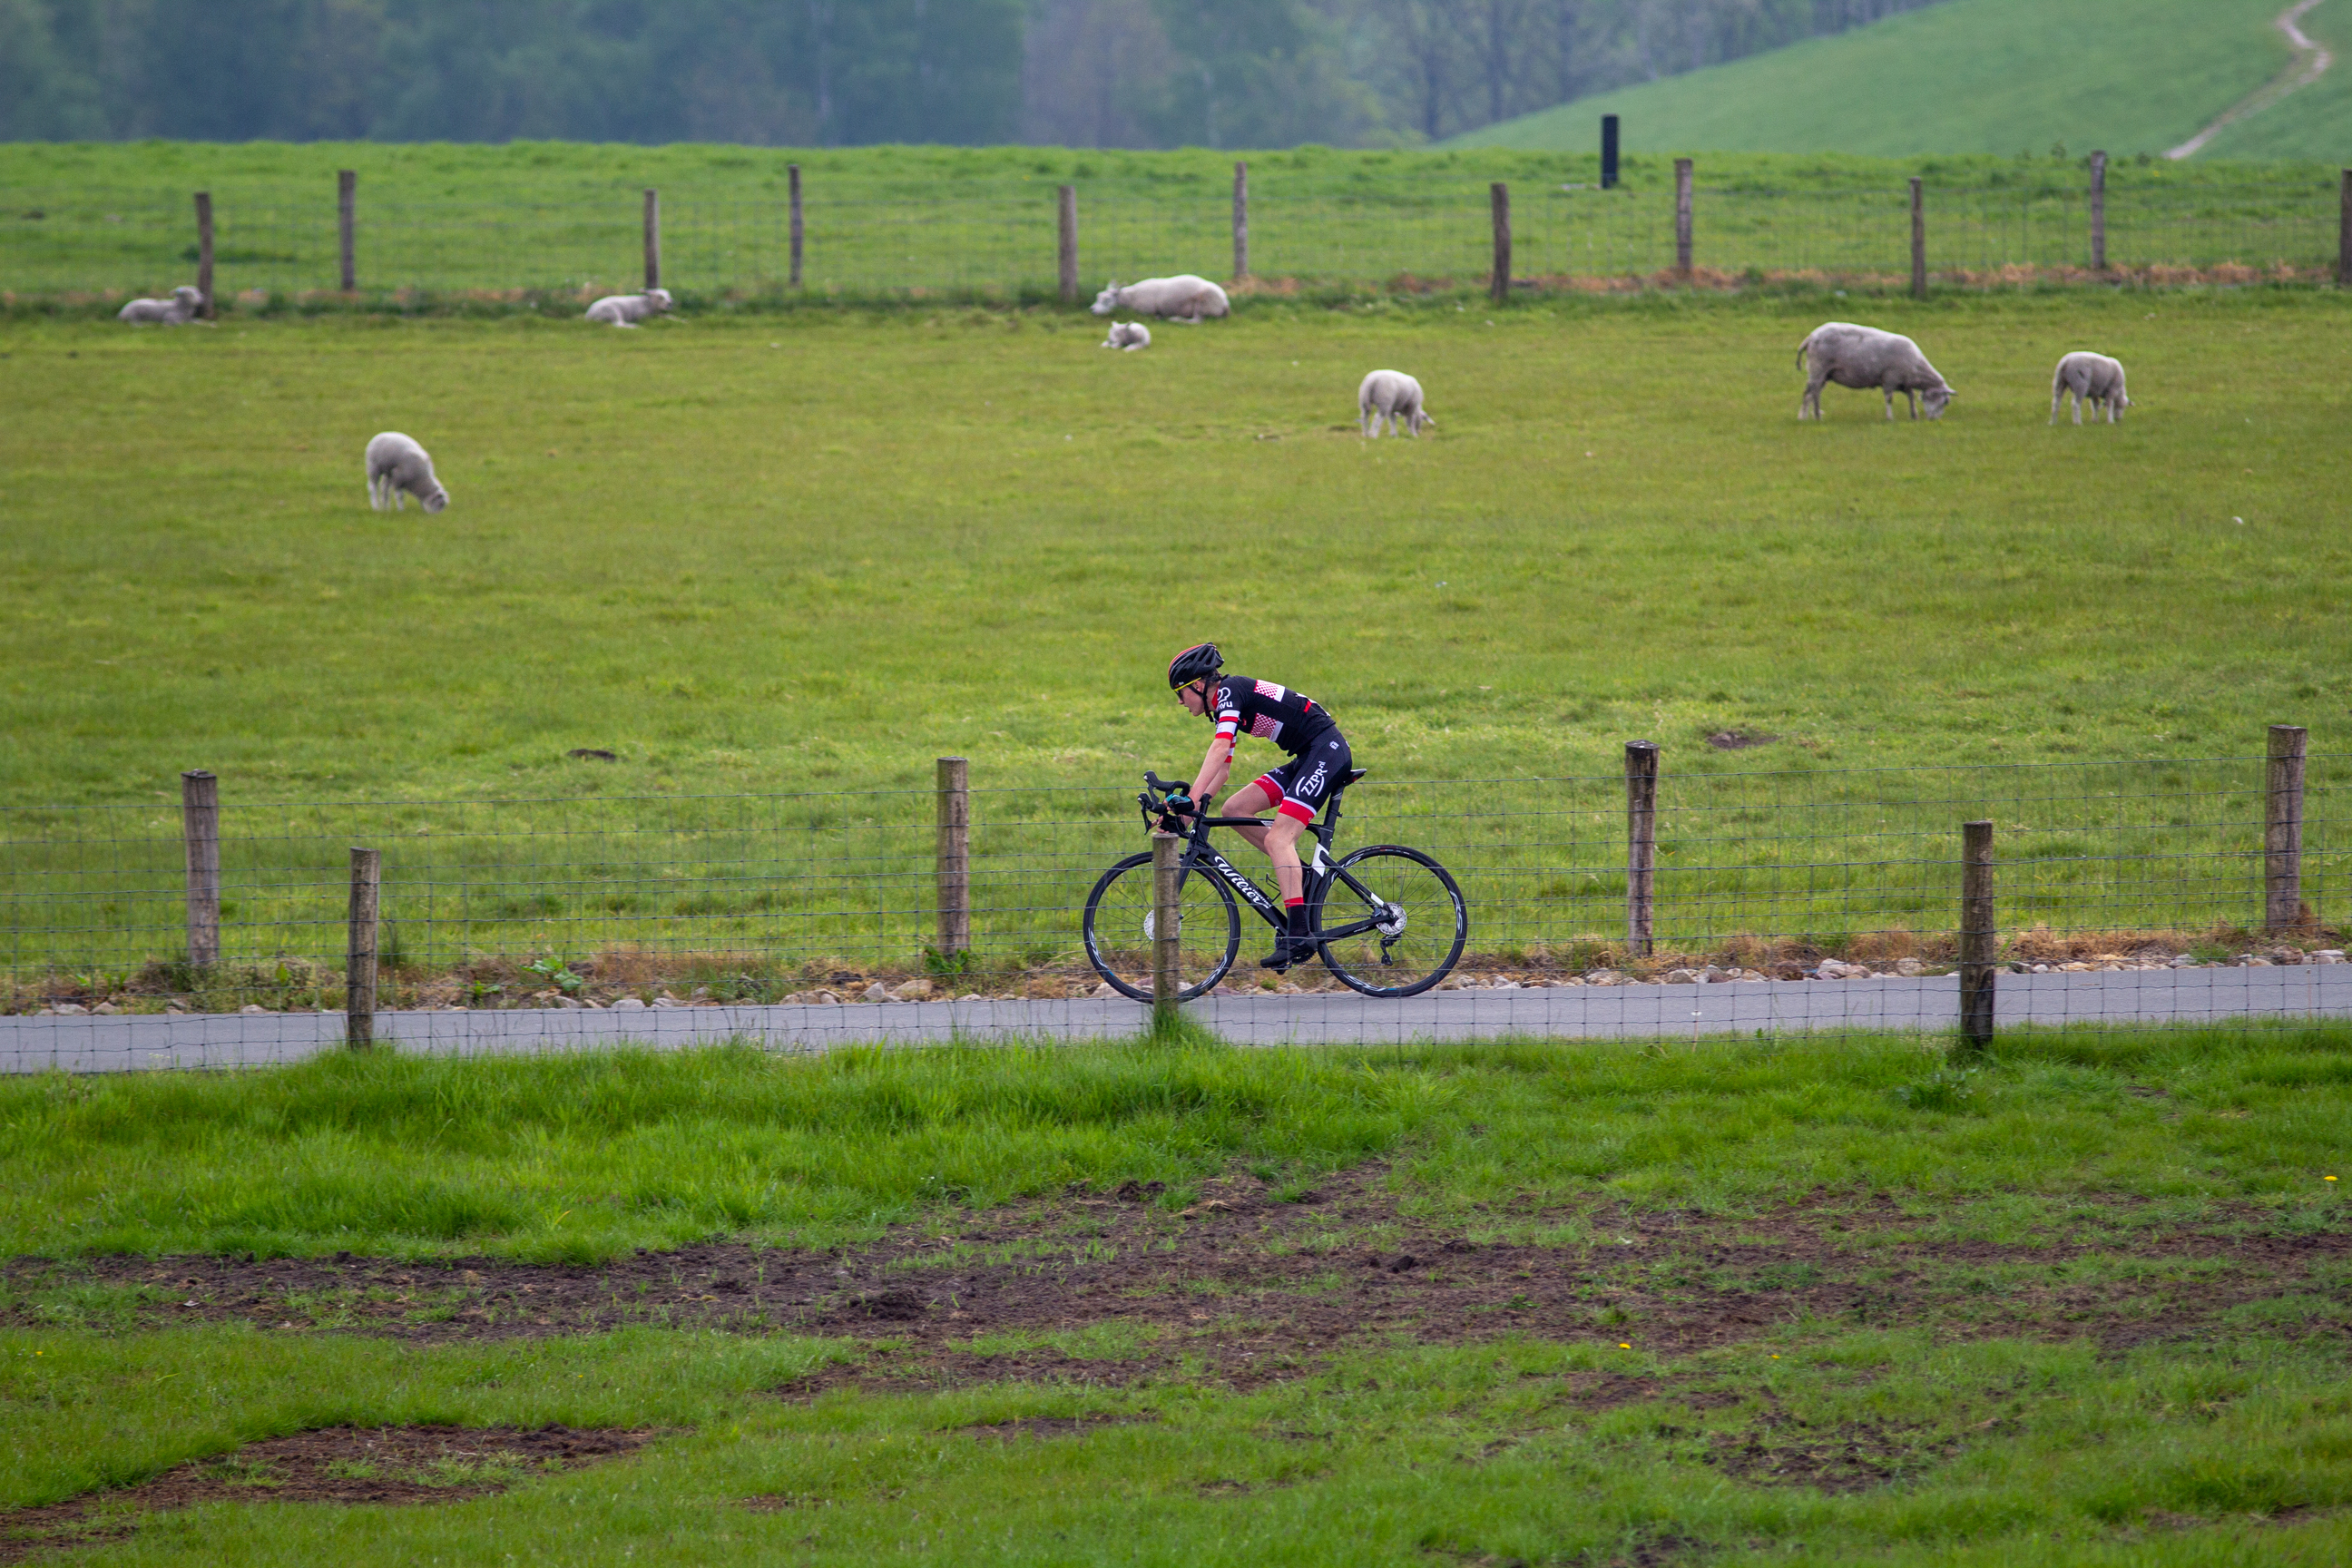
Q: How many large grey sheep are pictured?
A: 1